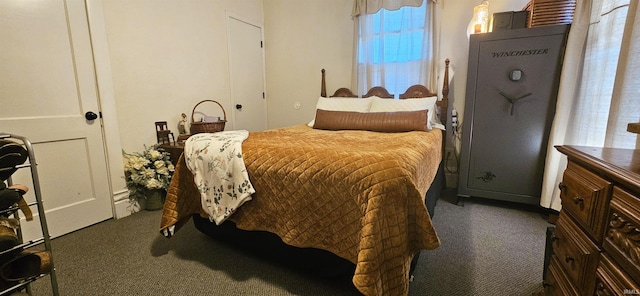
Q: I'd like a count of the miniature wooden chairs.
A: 1